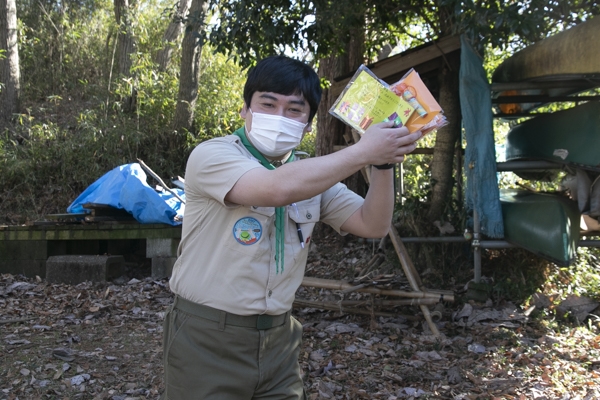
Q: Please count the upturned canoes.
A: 3